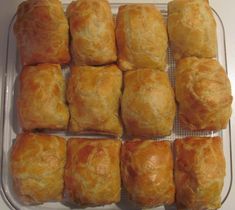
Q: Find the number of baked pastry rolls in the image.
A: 12